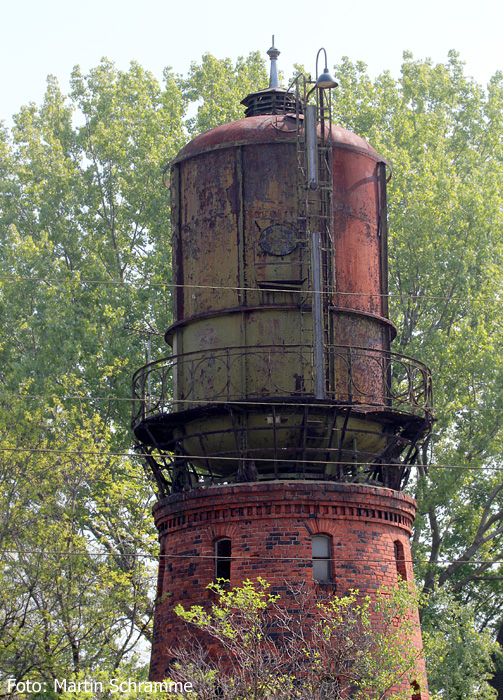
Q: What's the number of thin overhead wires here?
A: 4